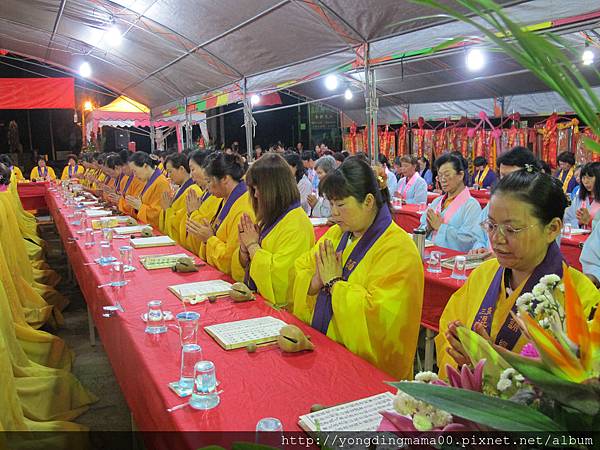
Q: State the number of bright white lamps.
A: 7